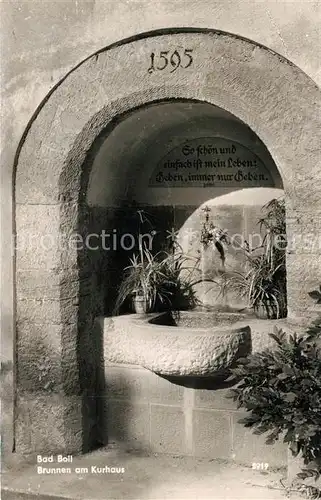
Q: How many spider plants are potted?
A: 2